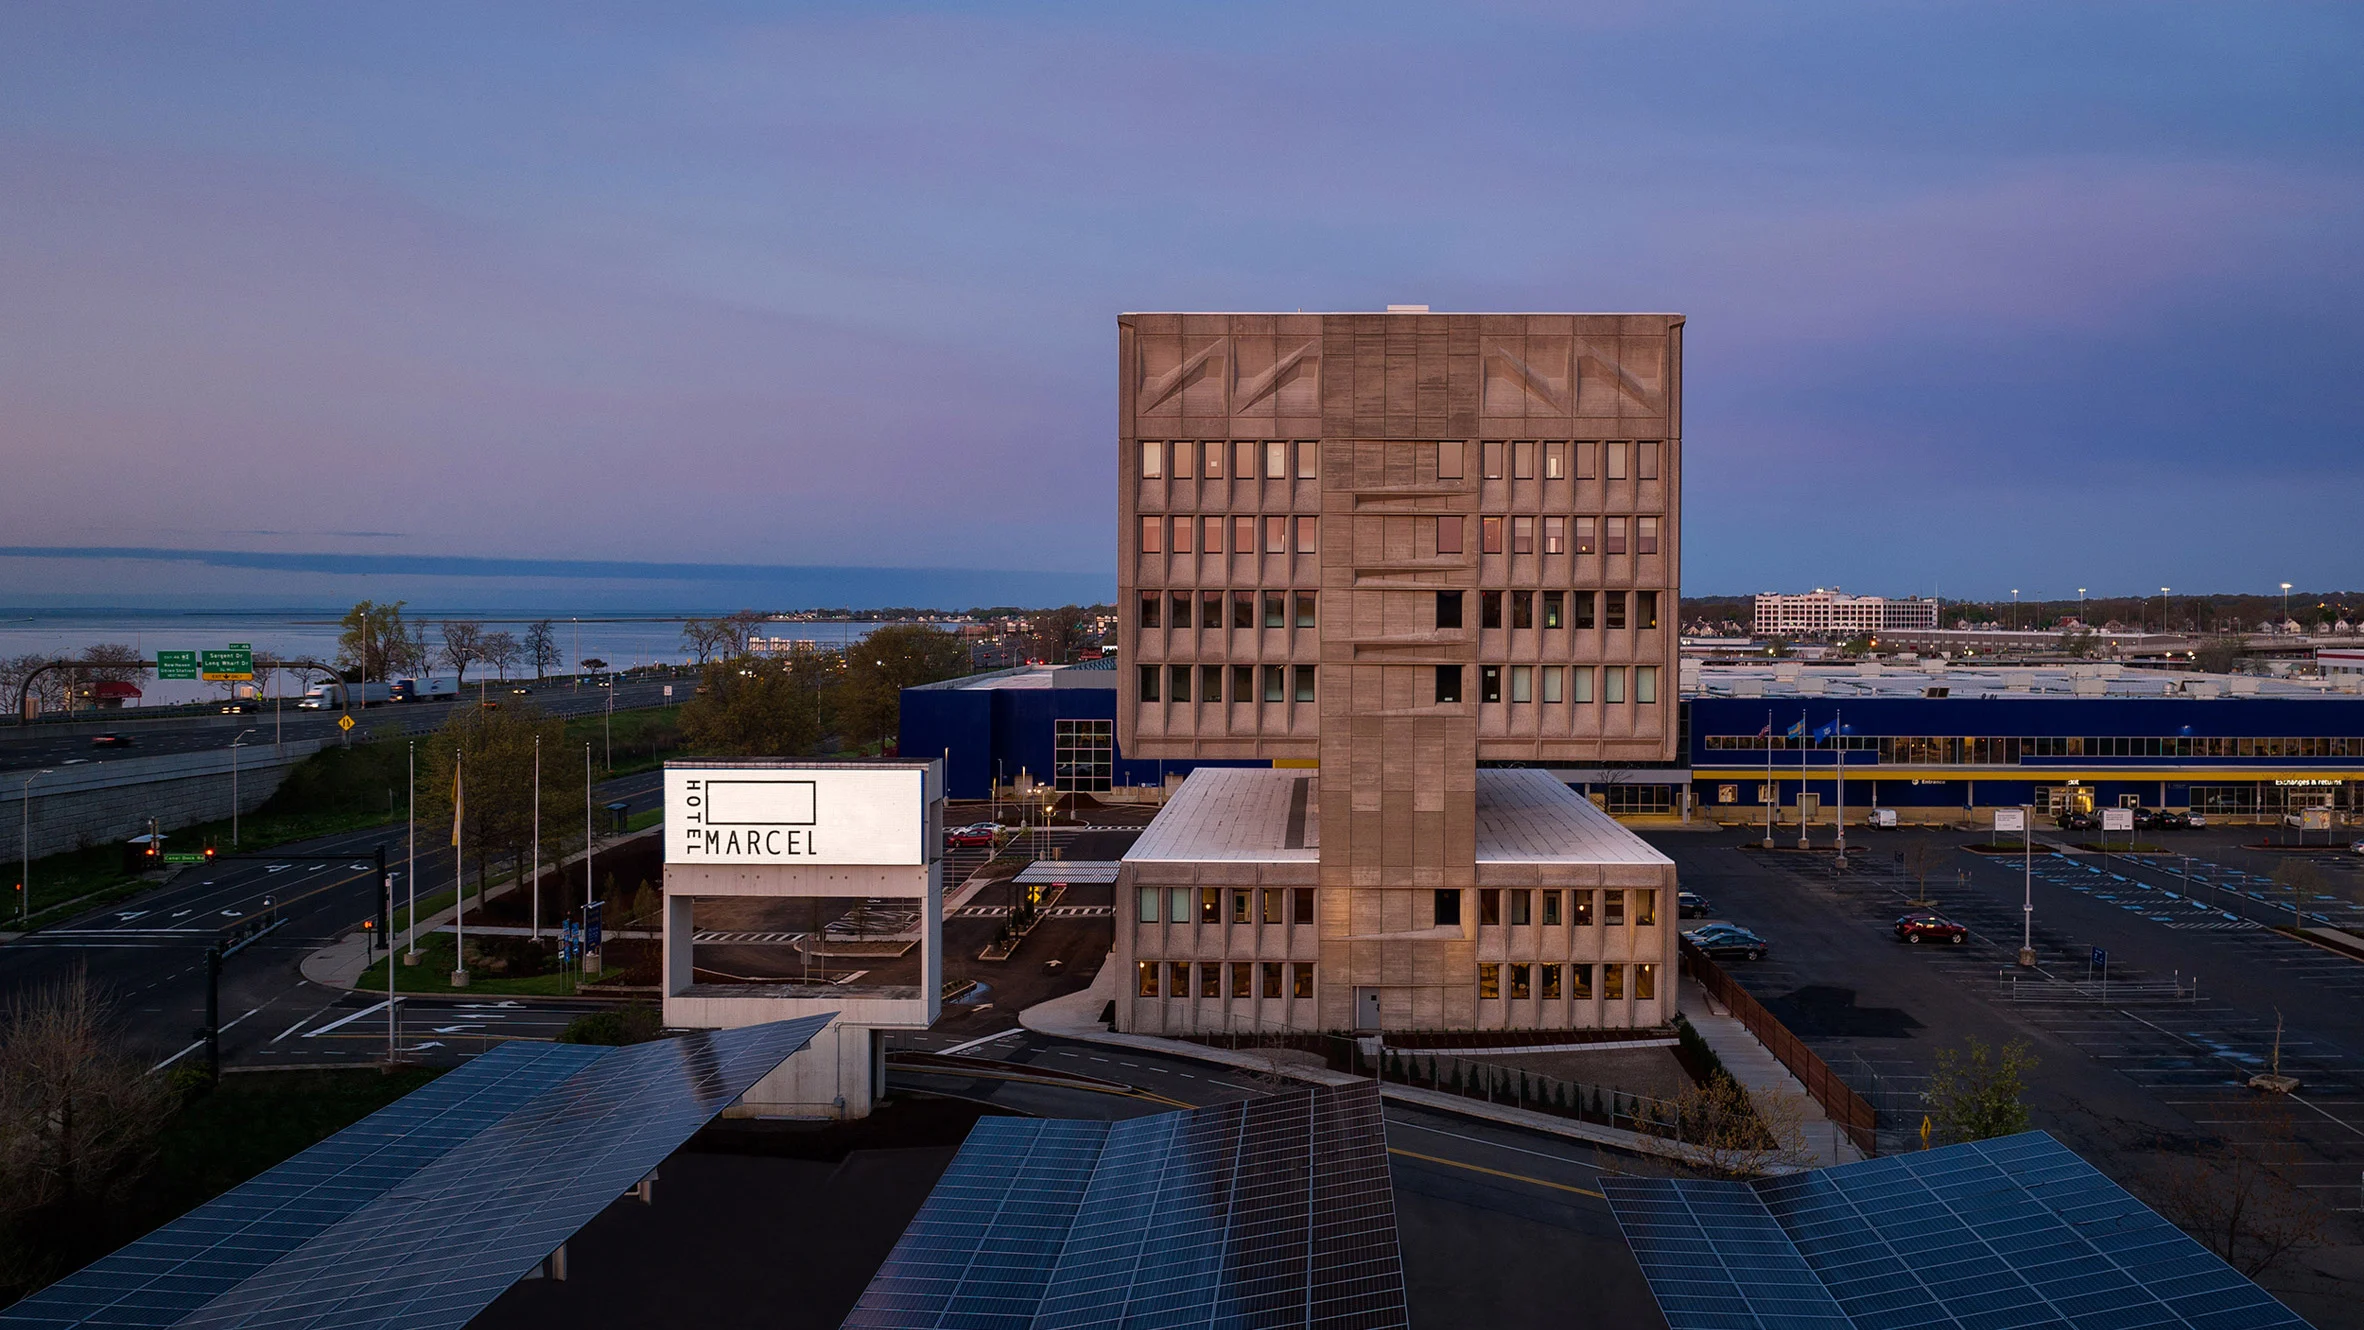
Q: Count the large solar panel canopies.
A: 3